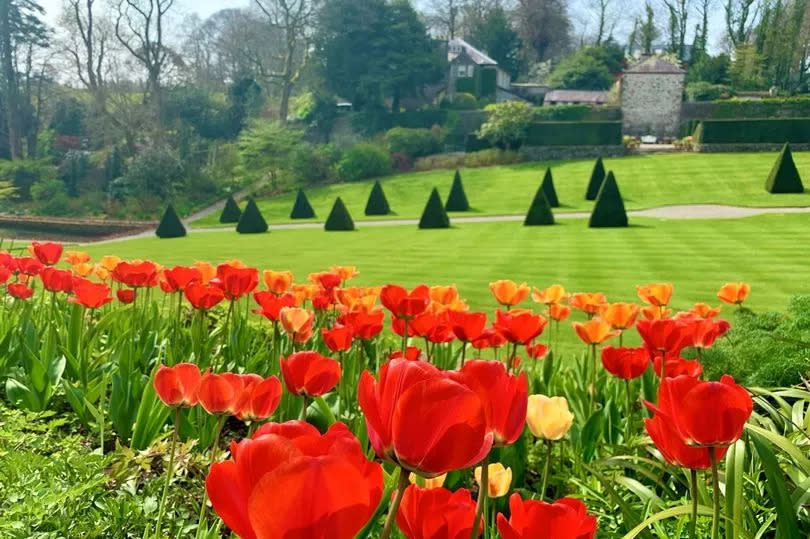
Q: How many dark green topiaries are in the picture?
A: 13